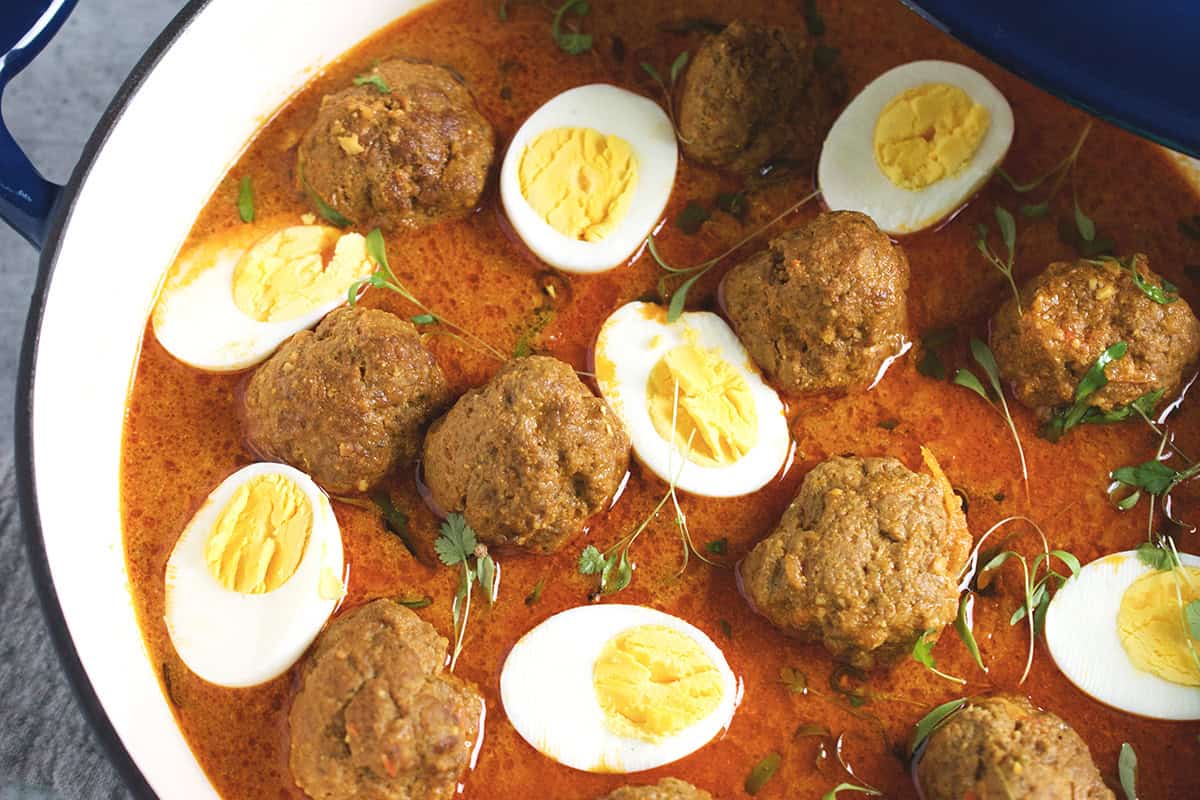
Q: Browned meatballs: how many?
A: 10